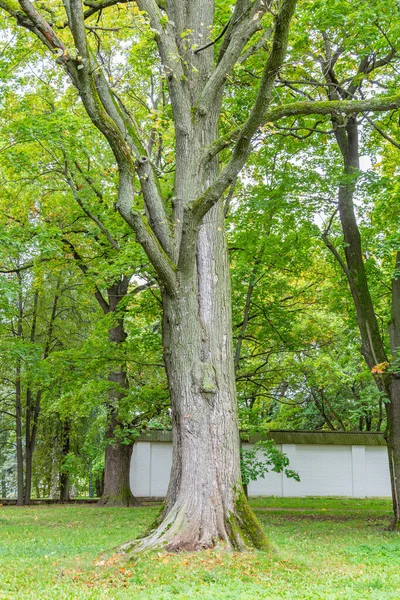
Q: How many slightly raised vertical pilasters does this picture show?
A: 3